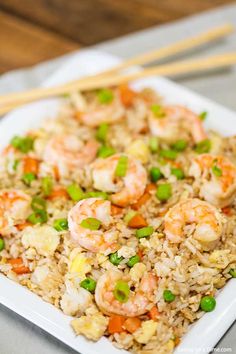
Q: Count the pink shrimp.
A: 9